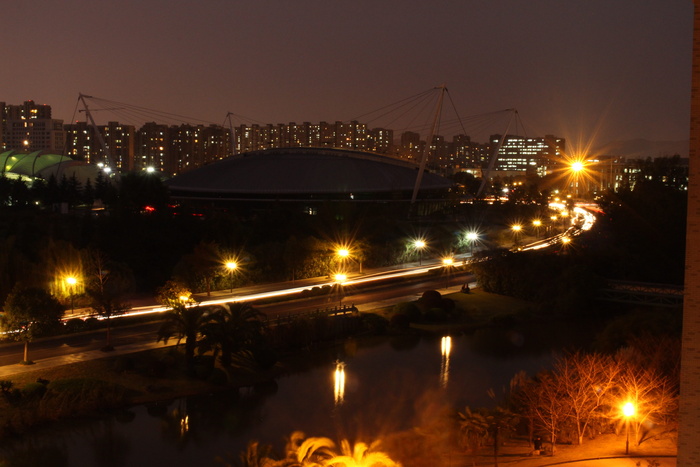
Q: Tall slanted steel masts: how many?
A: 4